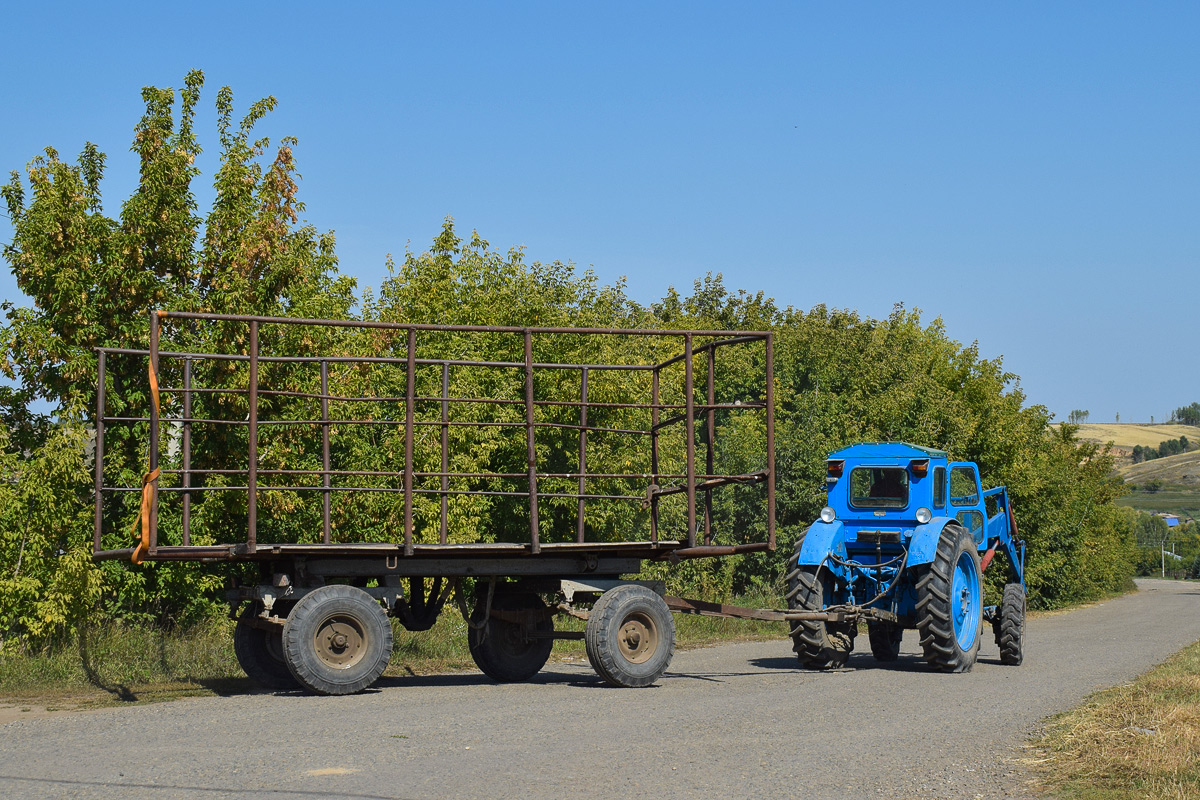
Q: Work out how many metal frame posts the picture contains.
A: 13